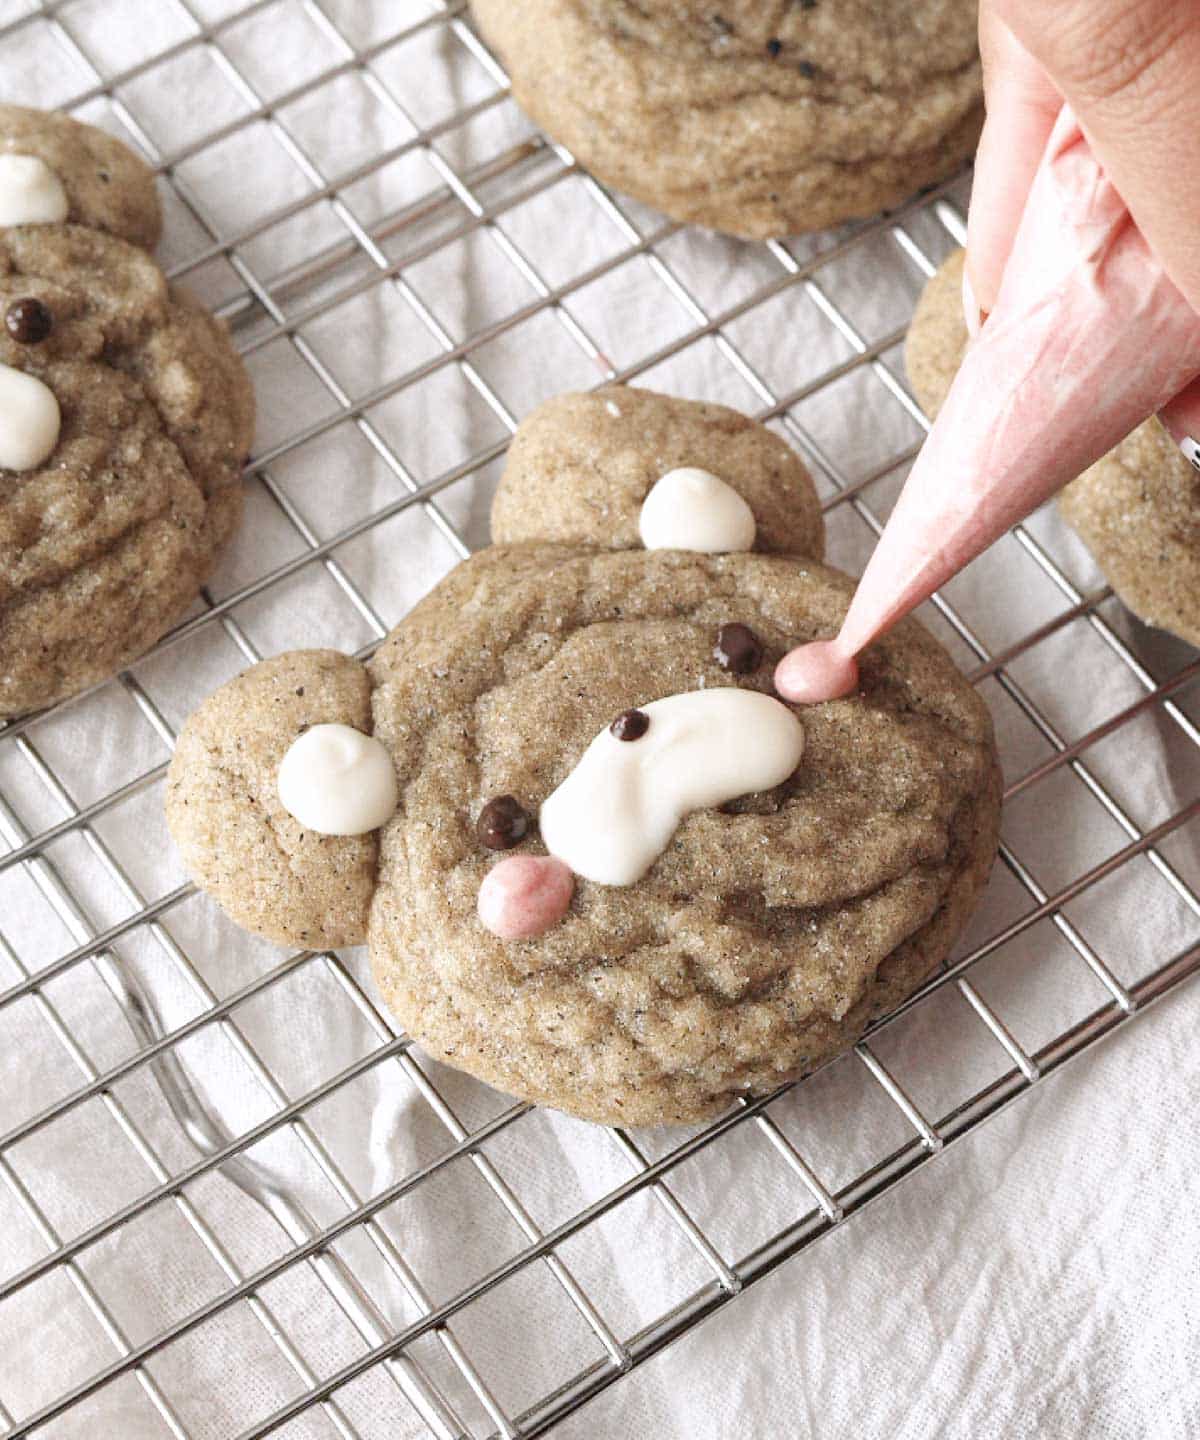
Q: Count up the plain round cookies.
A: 1